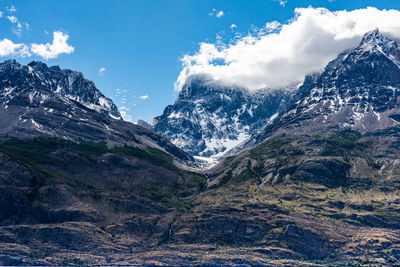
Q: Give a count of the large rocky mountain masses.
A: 3